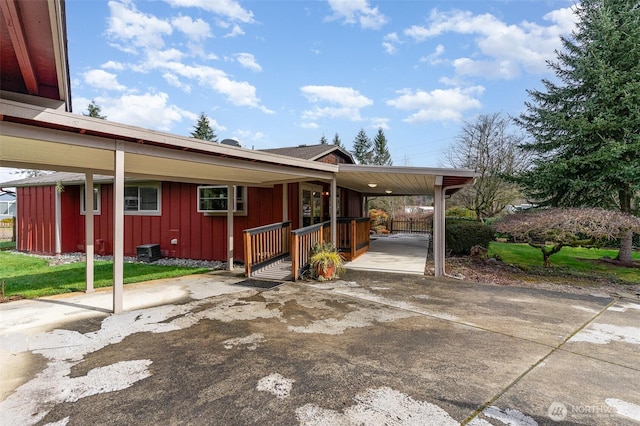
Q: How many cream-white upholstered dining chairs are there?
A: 0